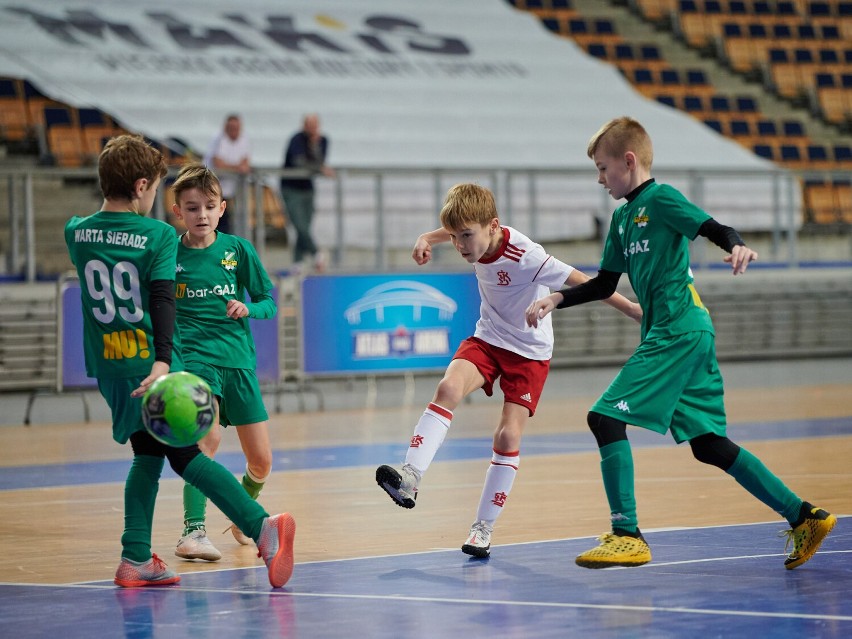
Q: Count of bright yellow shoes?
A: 2